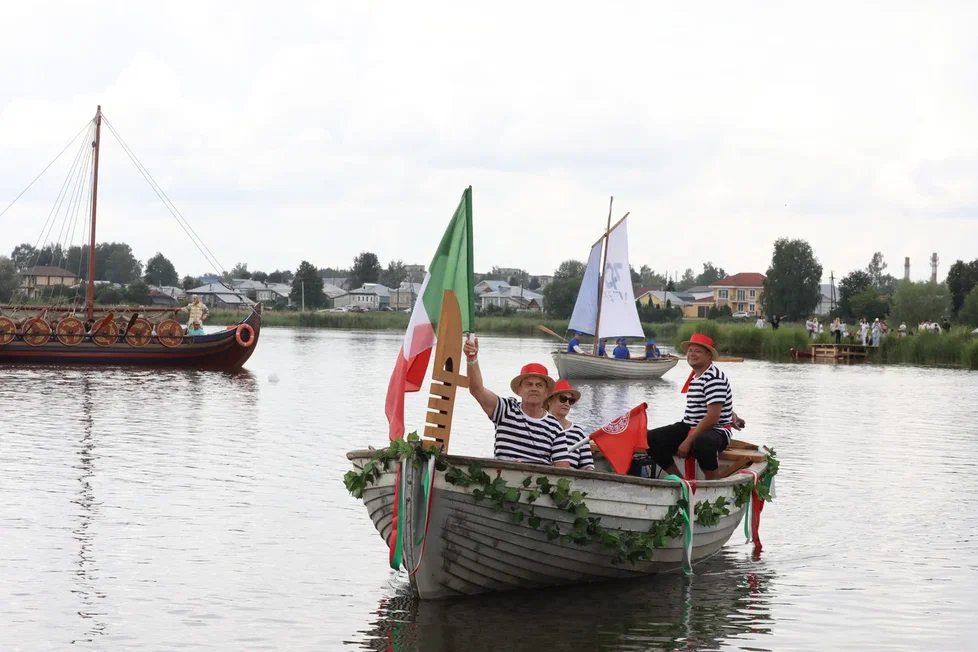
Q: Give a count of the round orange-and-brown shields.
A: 6